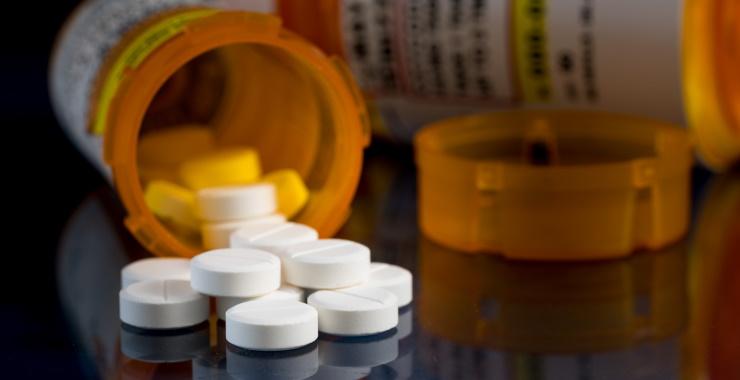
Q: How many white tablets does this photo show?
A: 11